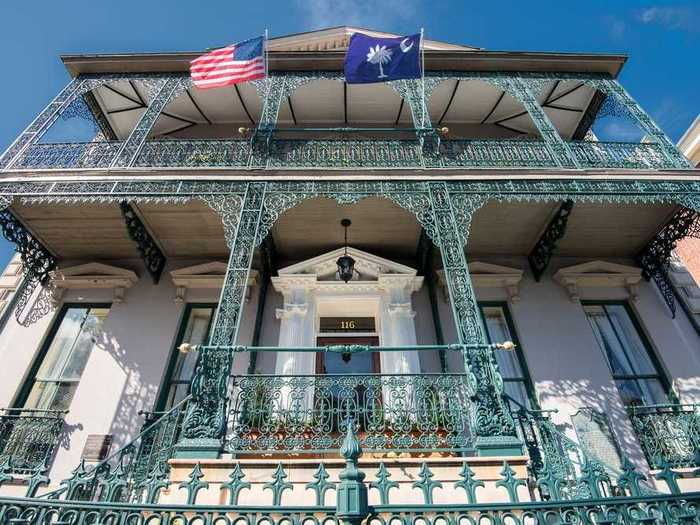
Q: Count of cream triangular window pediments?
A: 4